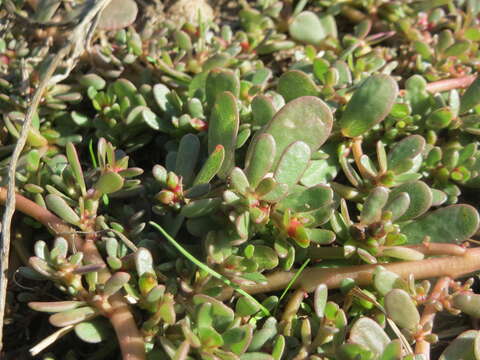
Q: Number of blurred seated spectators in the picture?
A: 0